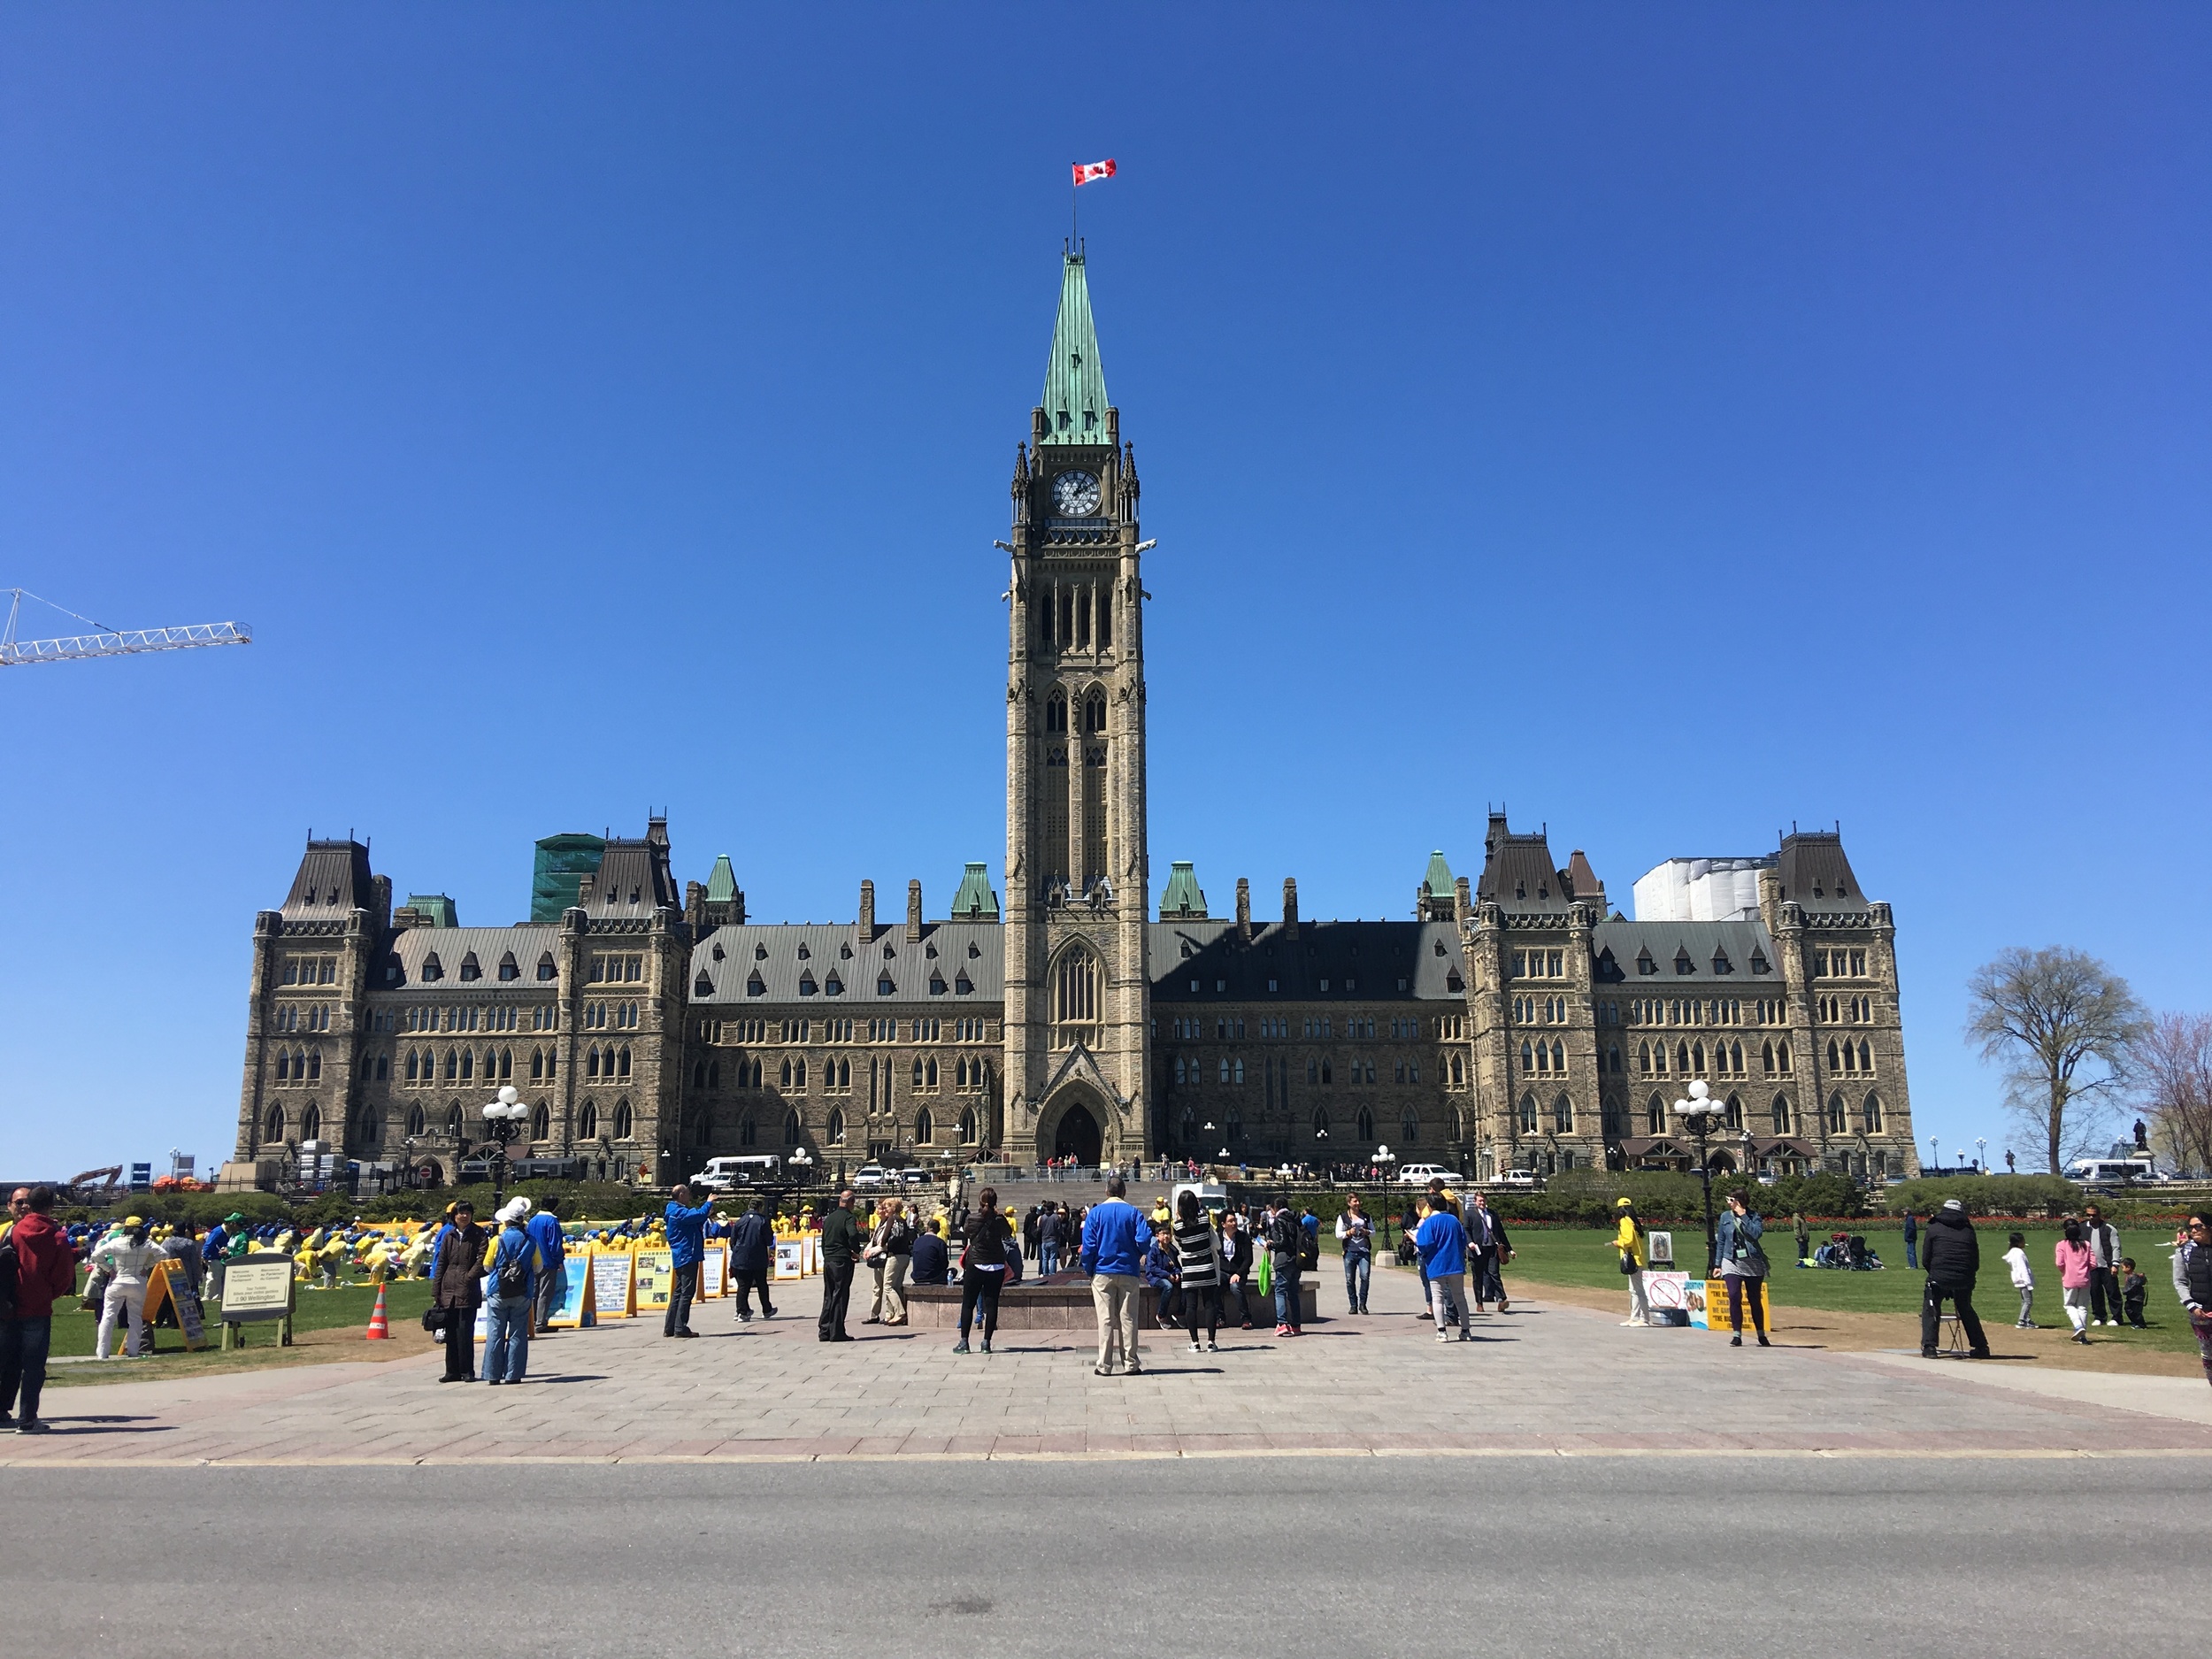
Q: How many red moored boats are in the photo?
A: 0